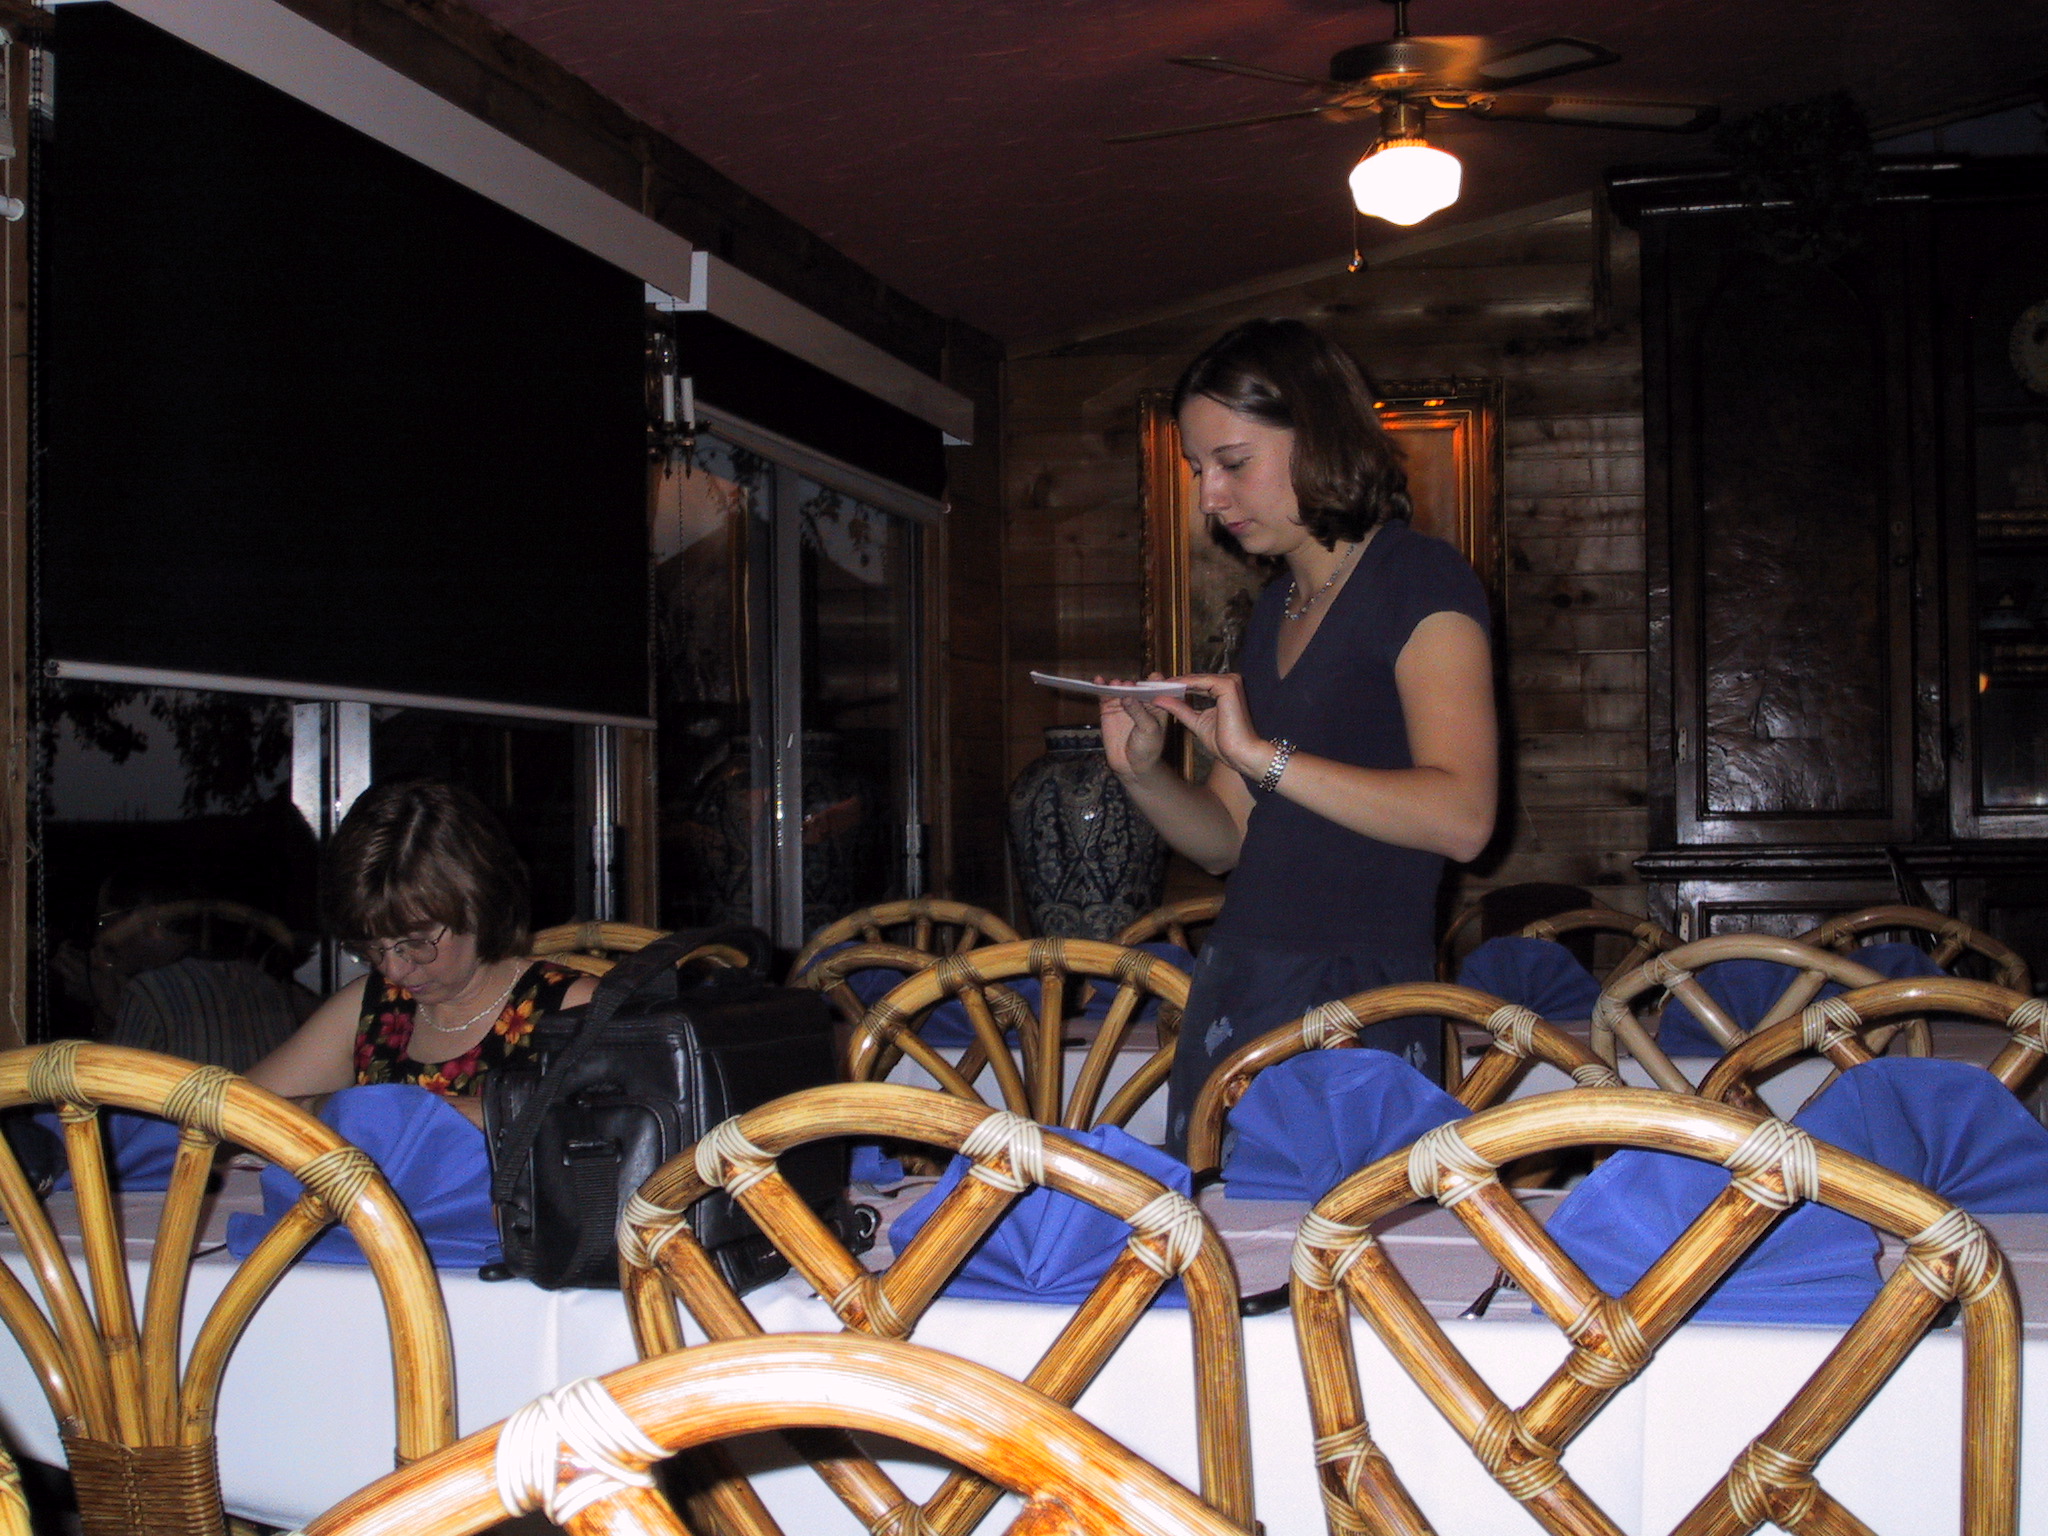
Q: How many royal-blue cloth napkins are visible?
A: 13